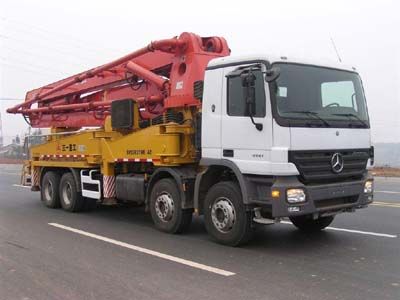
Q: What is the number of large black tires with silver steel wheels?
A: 4